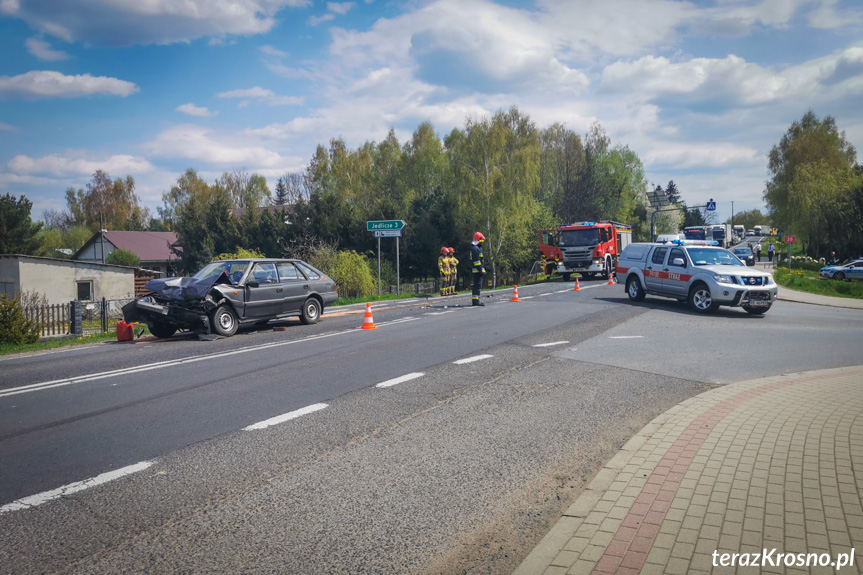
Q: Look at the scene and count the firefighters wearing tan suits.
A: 2